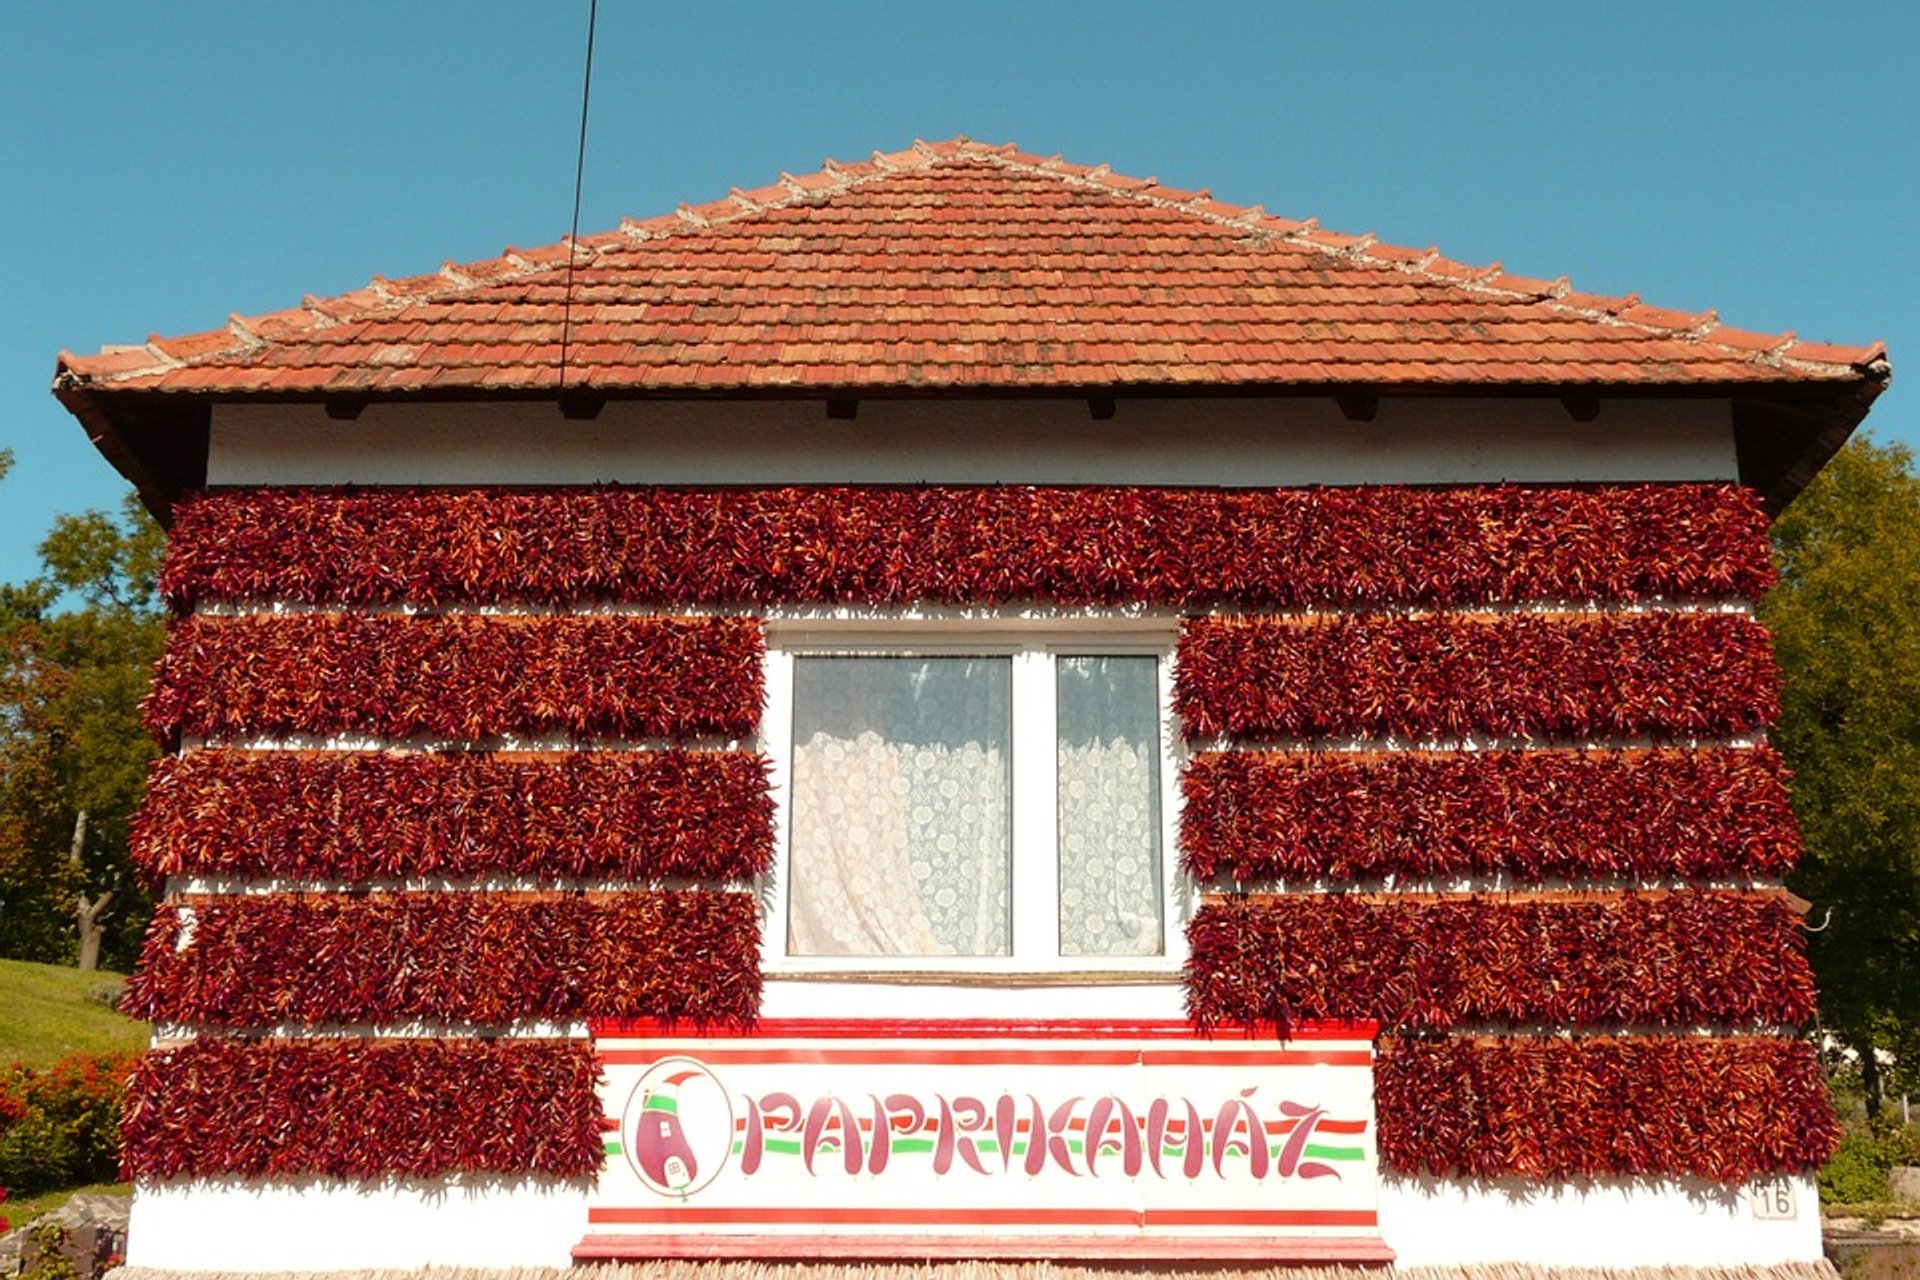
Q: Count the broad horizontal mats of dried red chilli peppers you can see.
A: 9